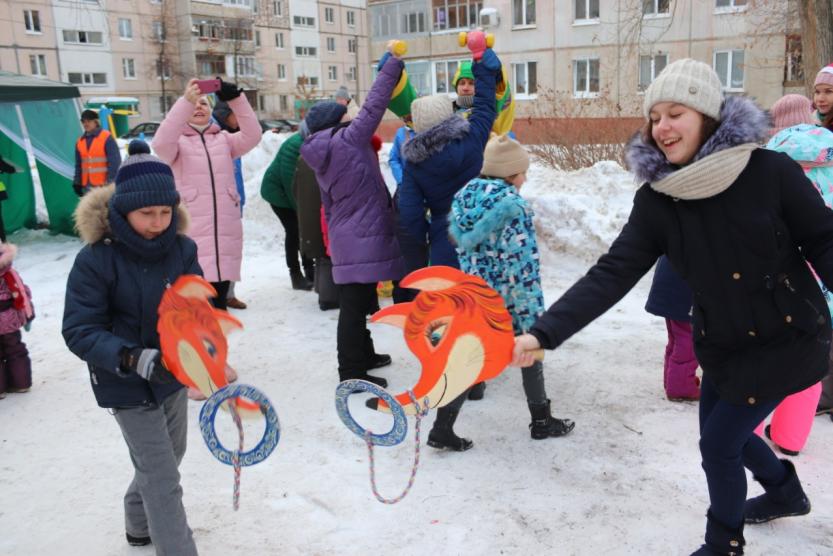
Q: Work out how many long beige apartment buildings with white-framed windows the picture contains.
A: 2